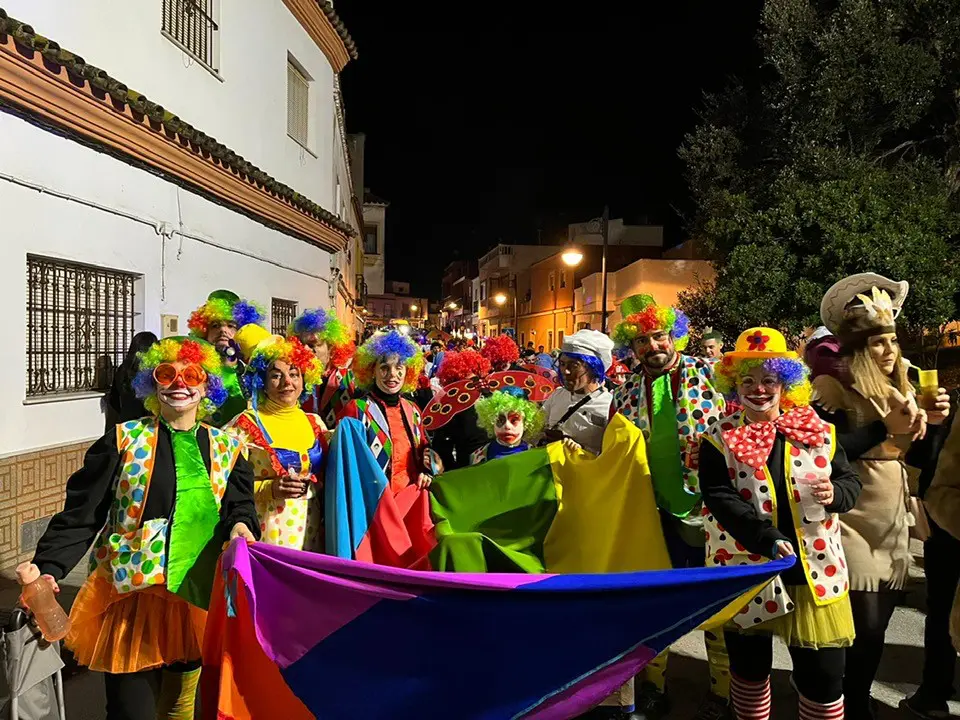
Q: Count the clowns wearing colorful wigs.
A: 8